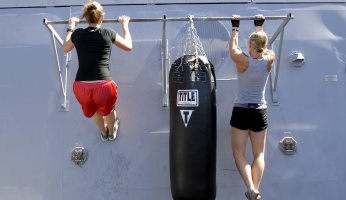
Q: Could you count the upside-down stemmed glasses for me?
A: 0